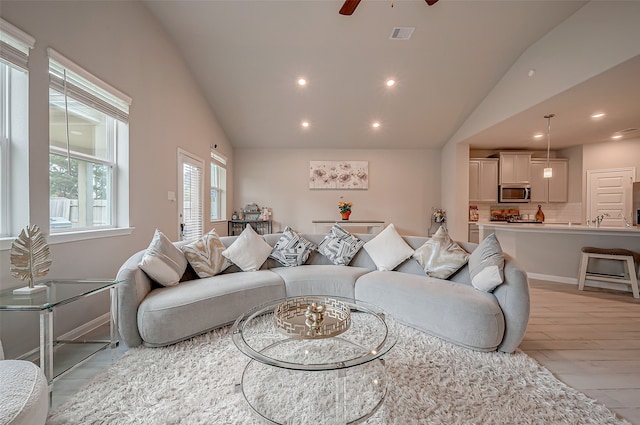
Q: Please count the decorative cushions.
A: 8